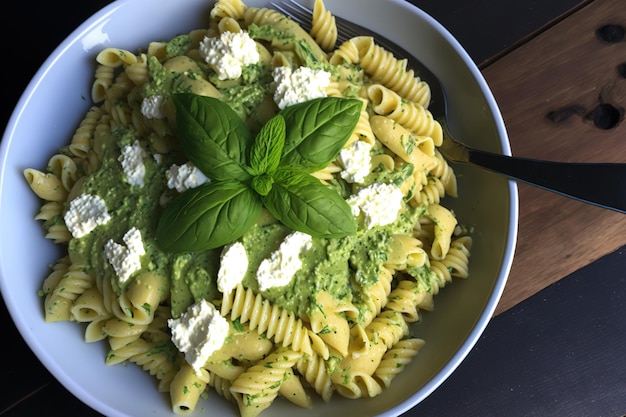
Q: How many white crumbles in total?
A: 12